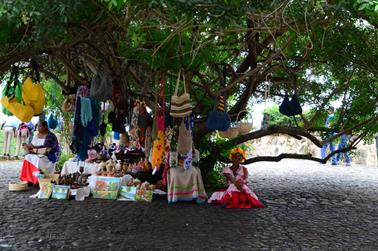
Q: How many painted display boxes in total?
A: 5